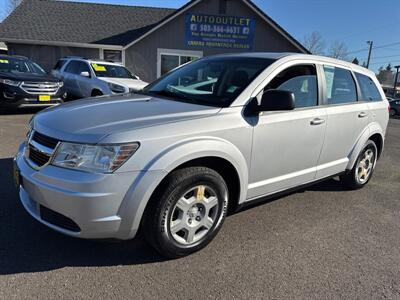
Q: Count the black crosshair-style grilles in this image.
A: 1